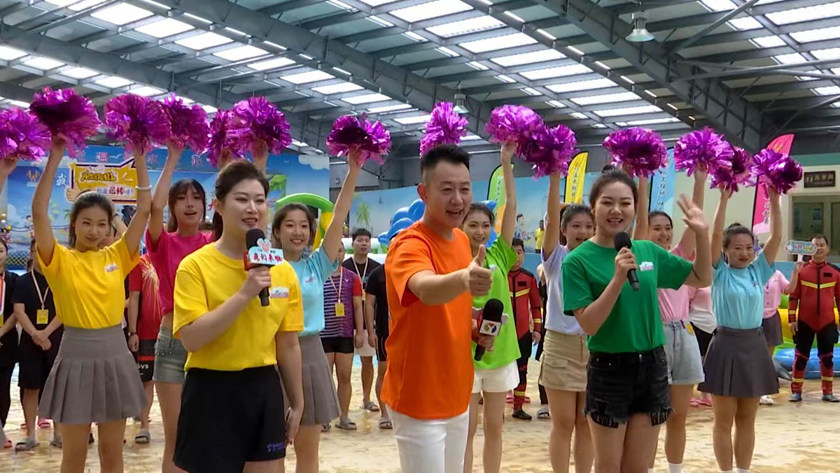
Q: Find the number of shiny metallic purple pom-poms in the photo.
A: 14